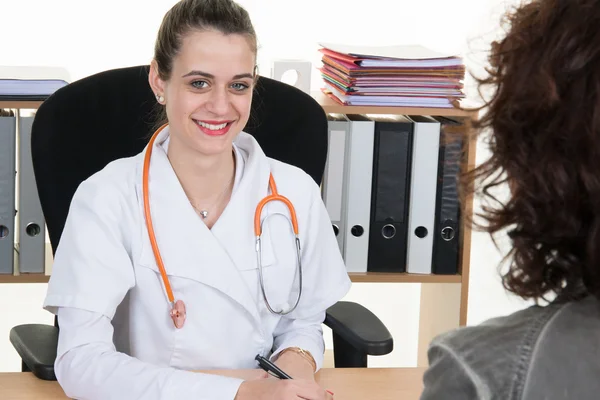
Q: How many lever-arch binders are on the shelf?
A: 7